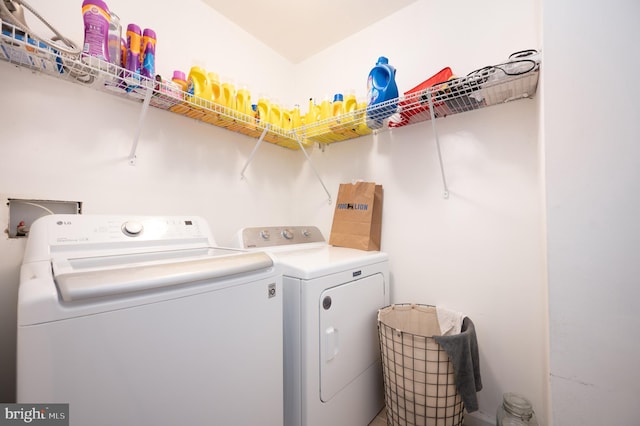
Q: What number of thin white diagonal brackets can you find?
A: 4